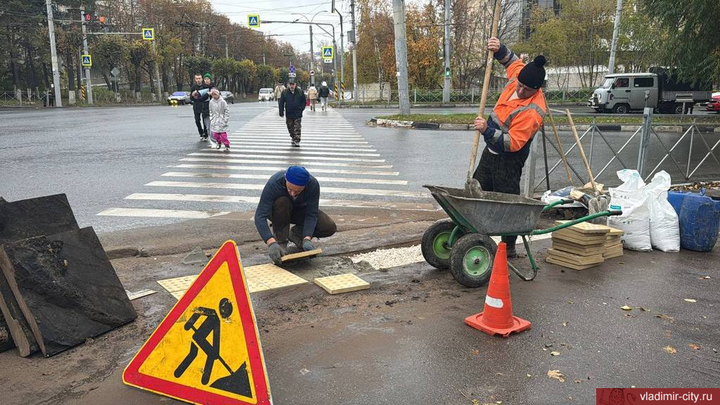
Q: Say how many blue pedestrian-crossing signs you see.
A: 4